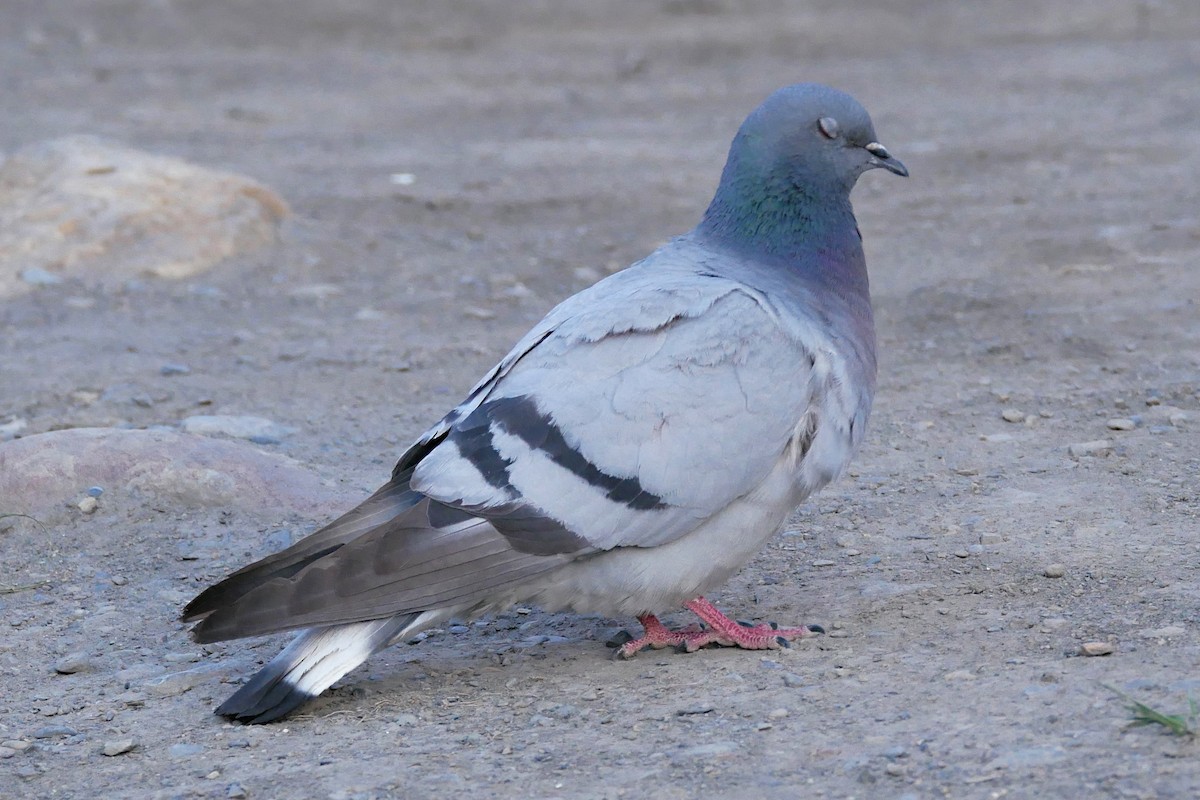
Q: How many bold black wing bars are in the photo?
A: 2